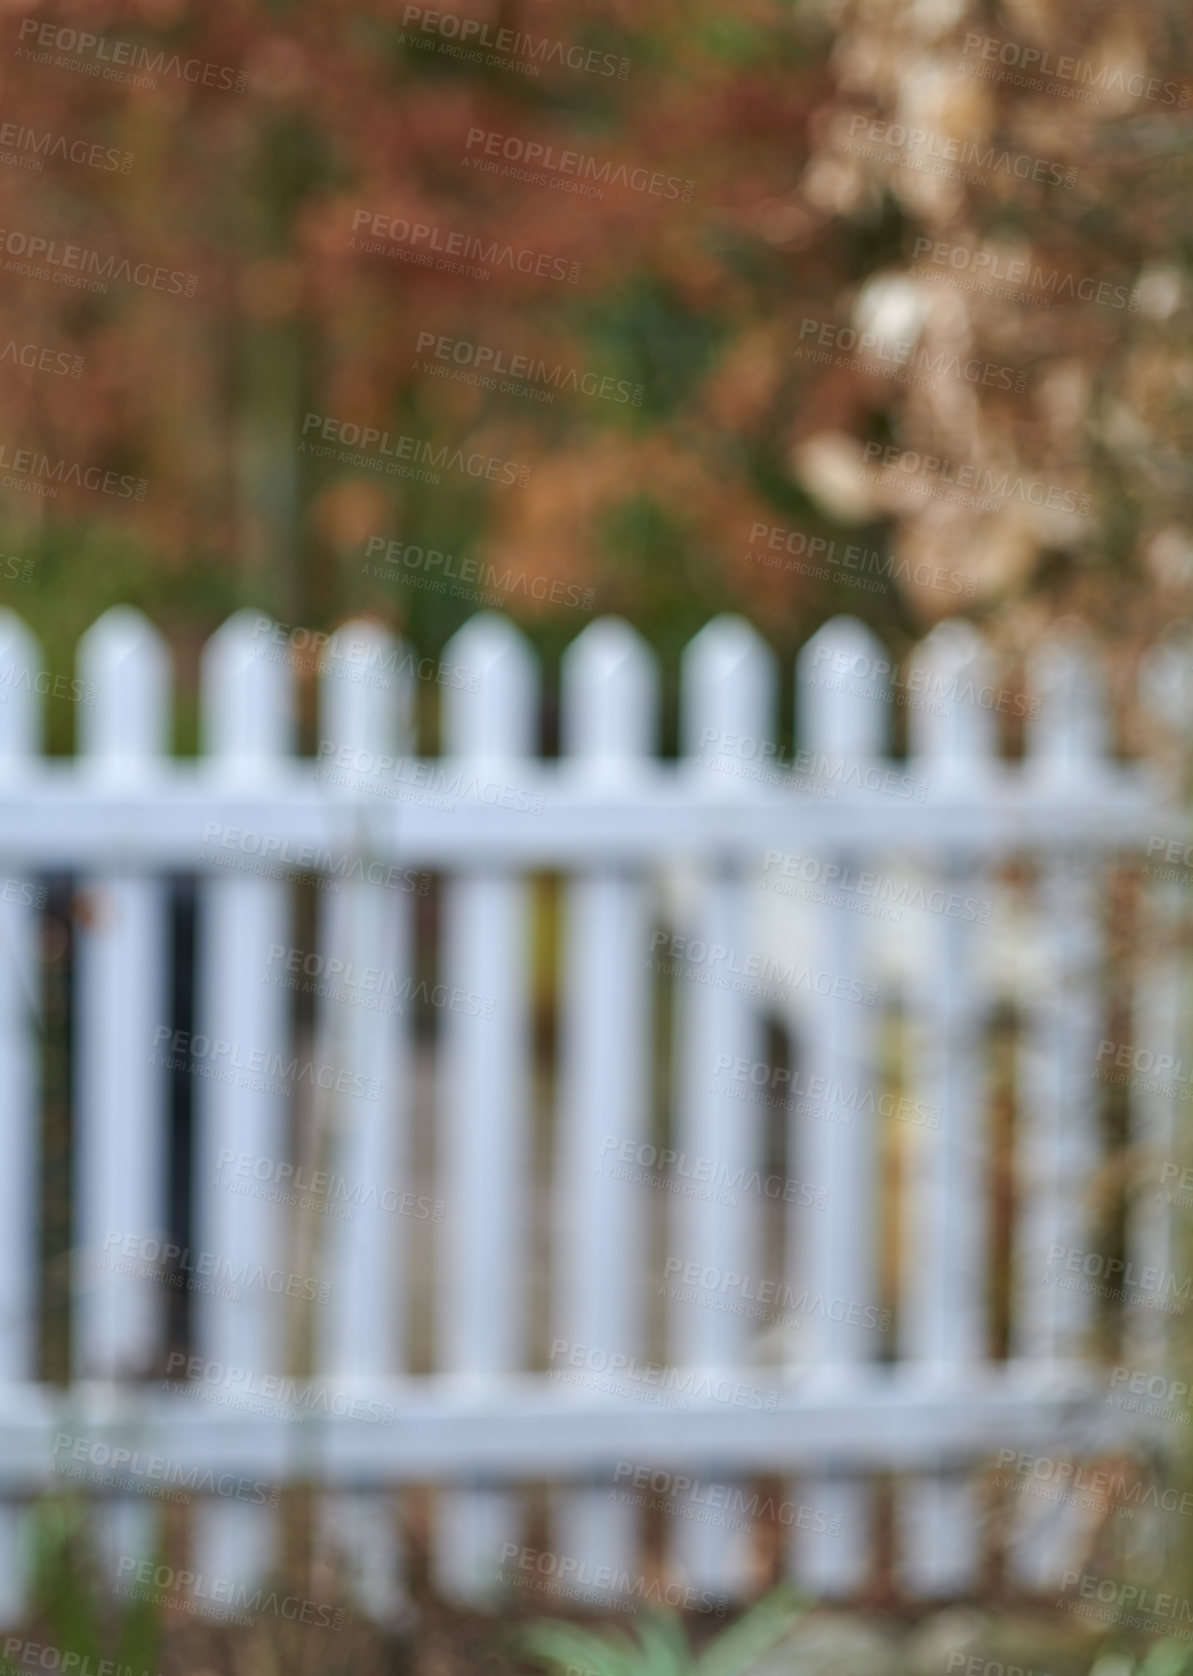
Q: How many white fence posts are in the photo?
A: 11